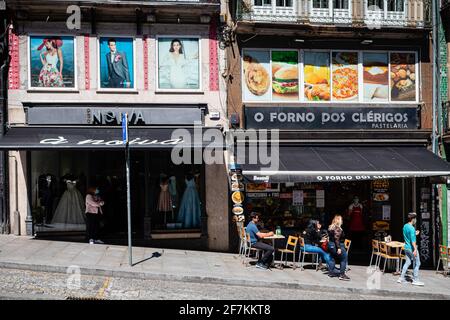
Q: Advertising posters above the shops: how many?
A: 9